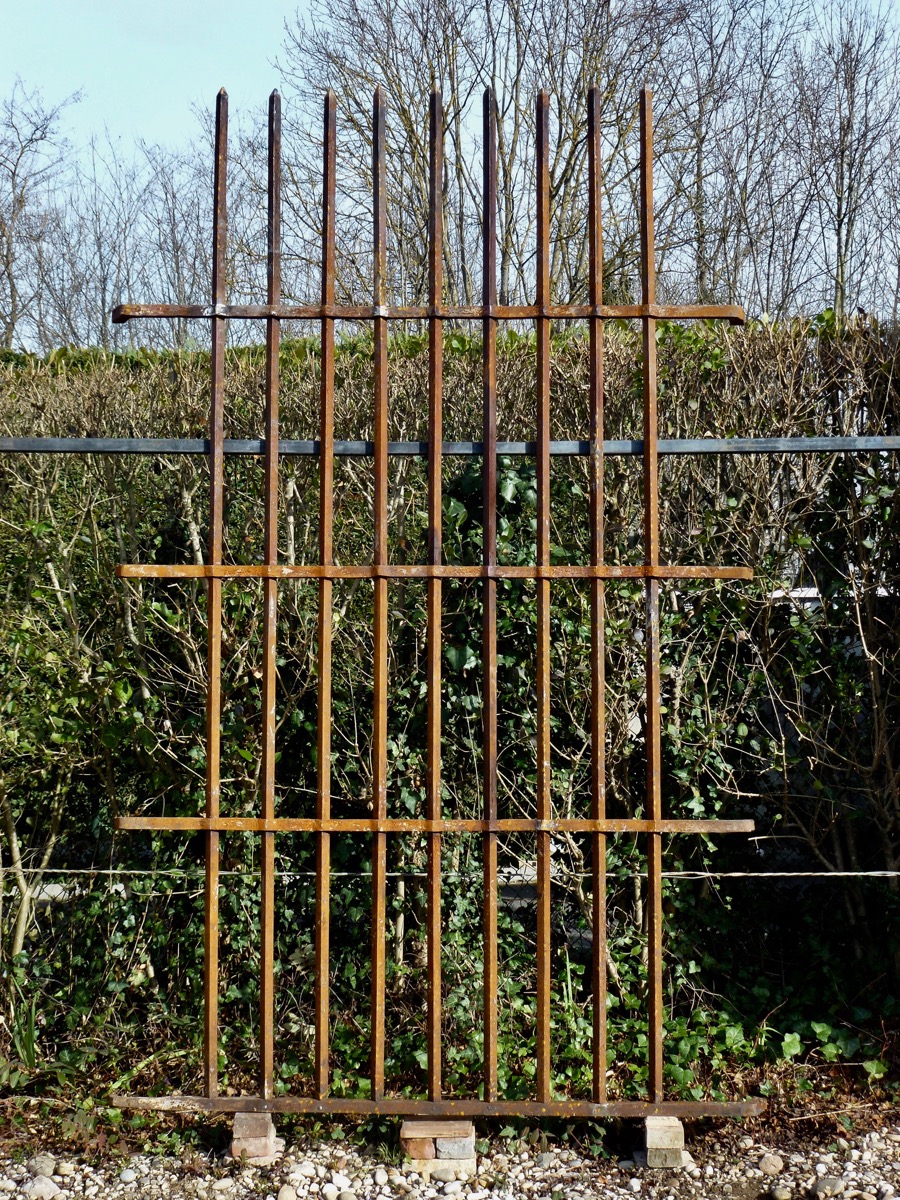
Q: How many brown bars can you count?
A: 13